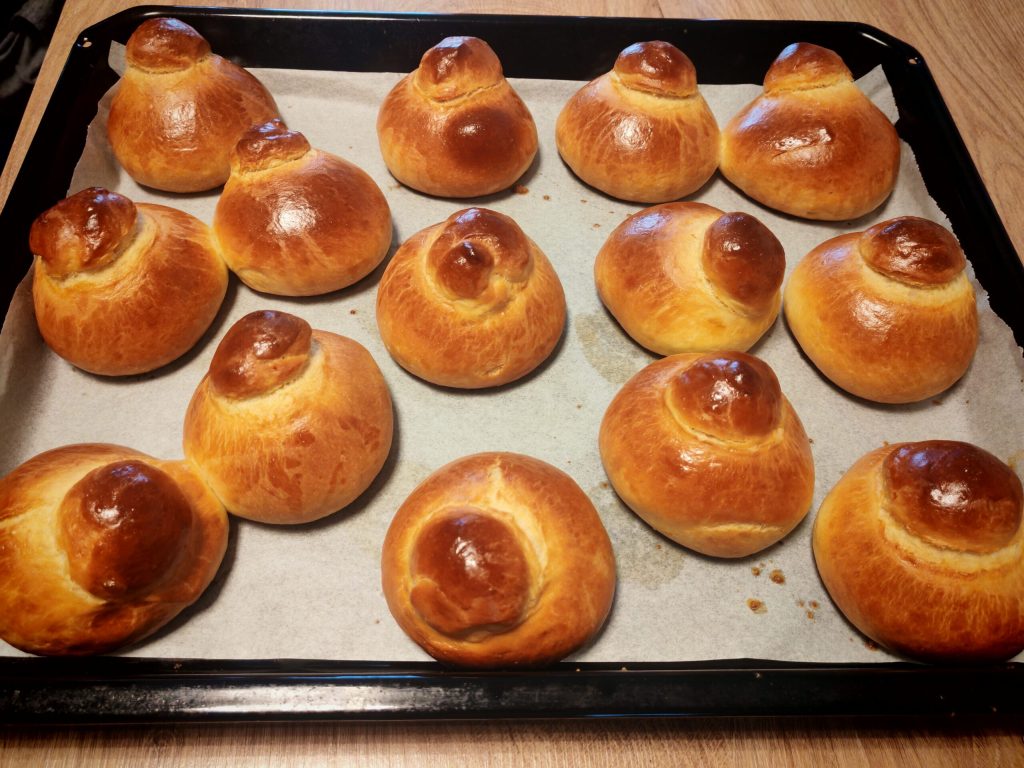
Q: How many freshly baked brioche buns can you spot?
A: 14